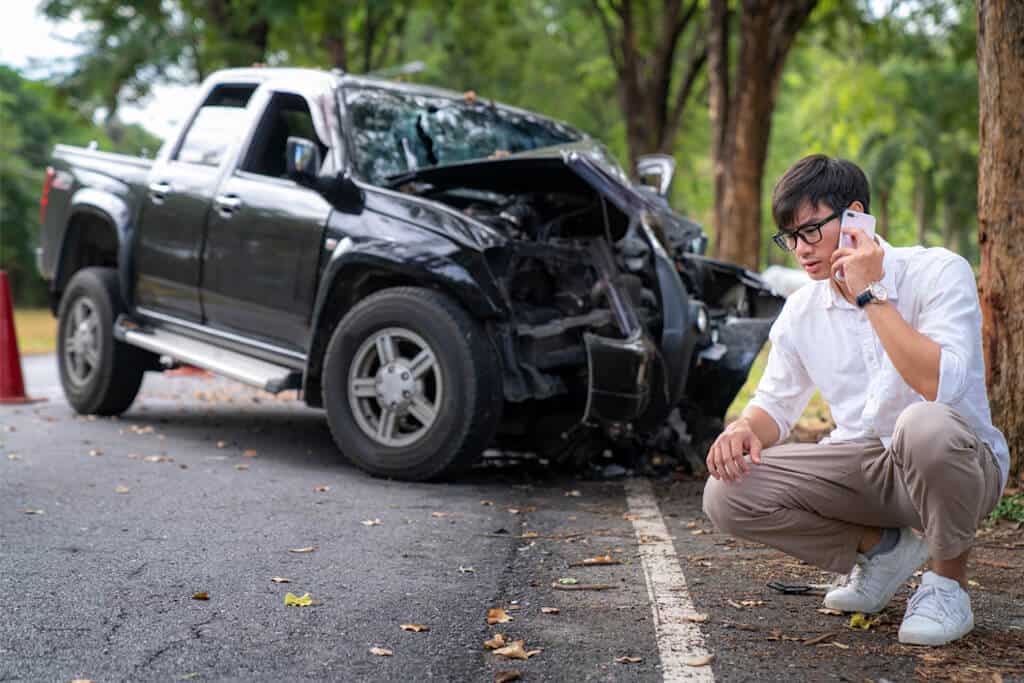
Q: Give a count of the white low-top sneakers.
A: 2